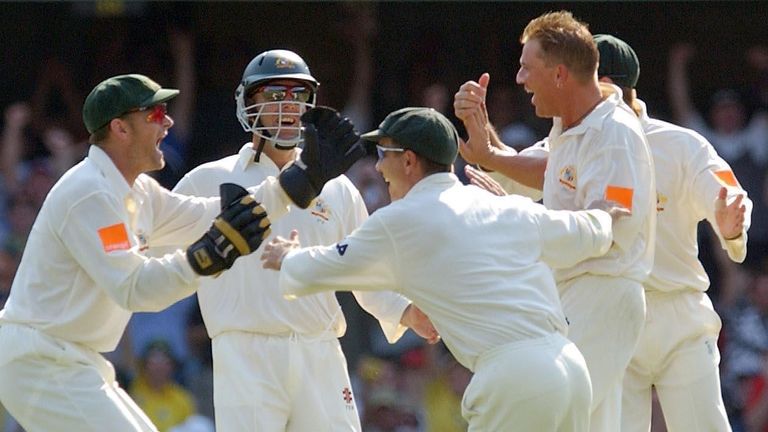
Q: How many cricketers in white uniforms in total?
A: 5